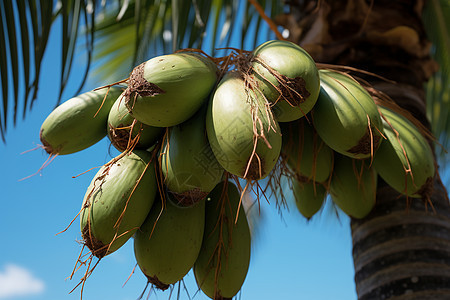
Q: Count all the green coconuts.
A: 14